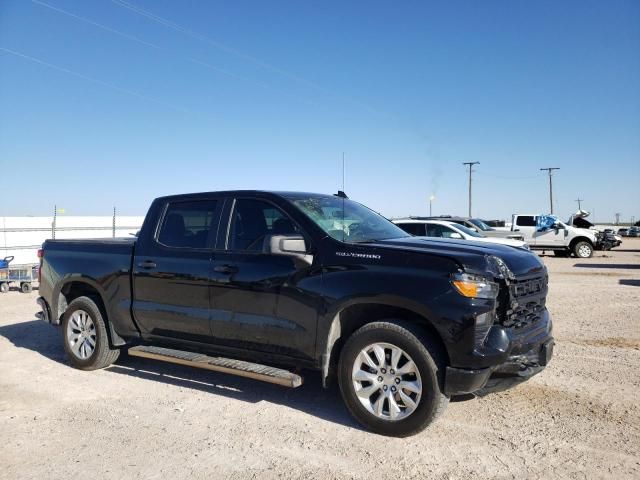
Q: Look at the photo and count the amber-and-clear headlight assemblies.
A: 1